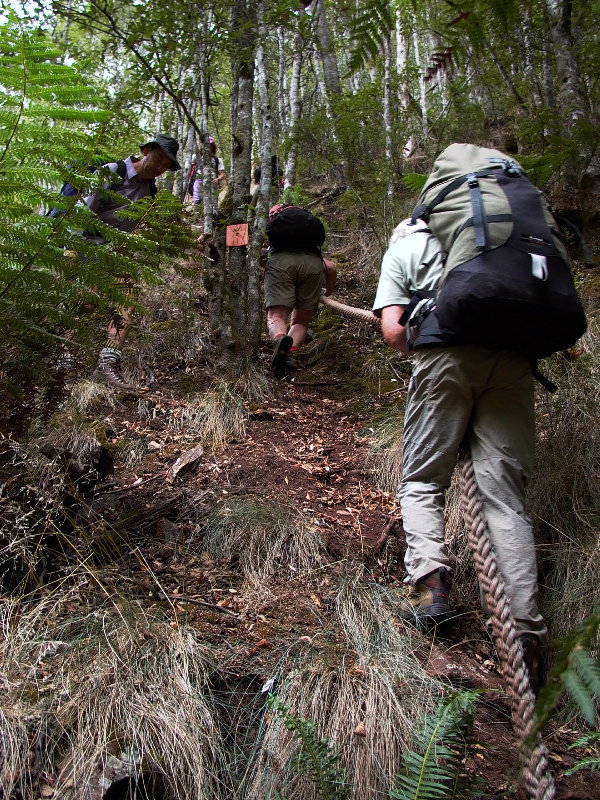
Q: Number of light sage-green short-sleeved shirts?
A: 1